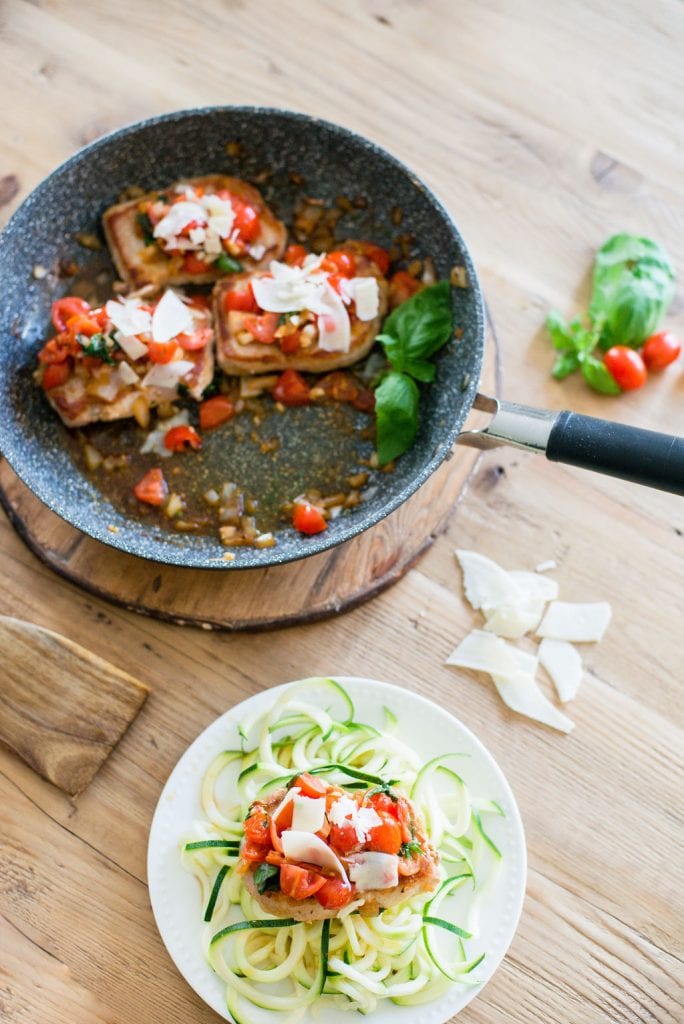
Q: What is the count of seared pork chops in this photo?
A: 4